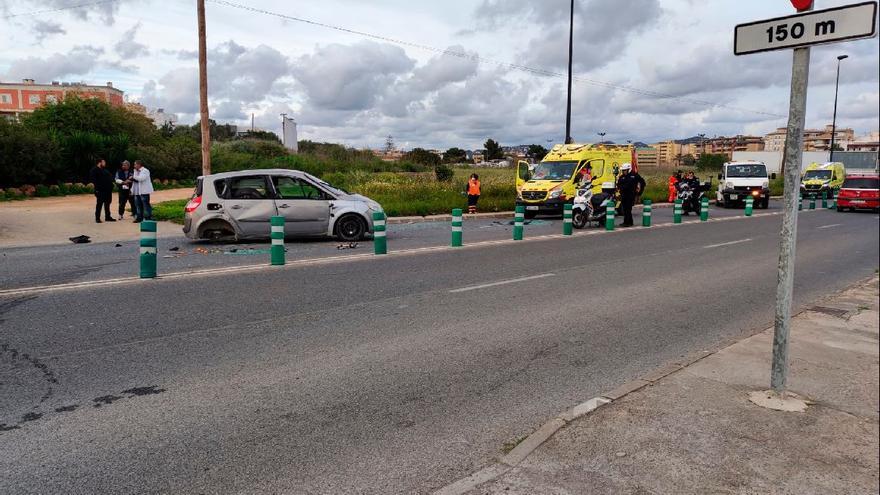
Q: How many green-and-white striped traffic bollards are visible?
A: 15